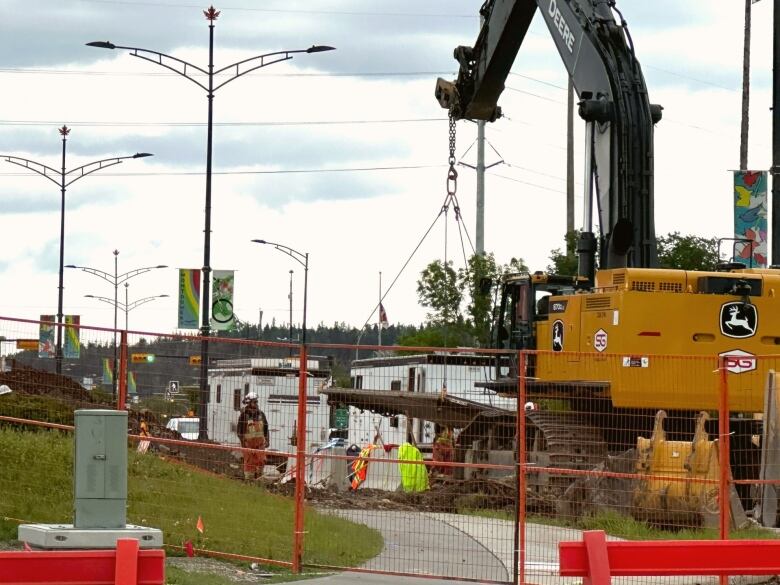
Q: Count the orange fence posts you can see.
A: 4